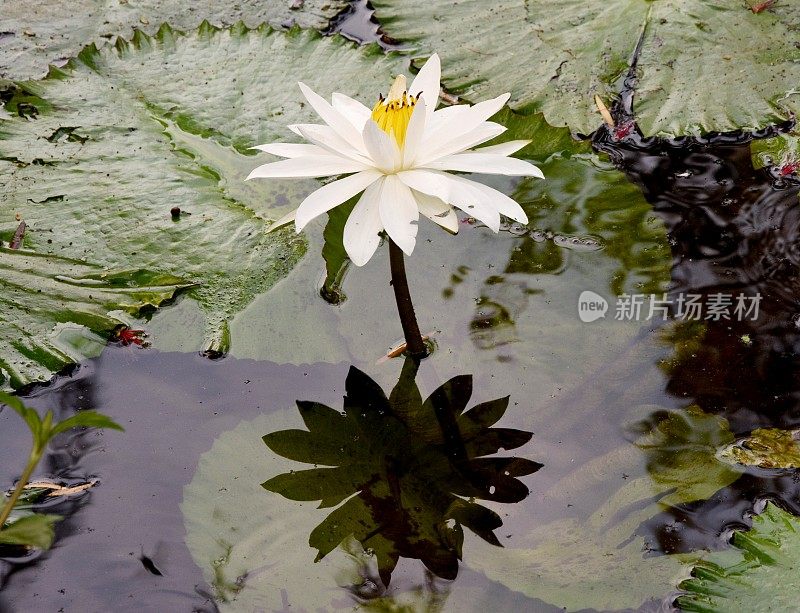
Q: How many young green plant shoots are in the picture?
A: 1